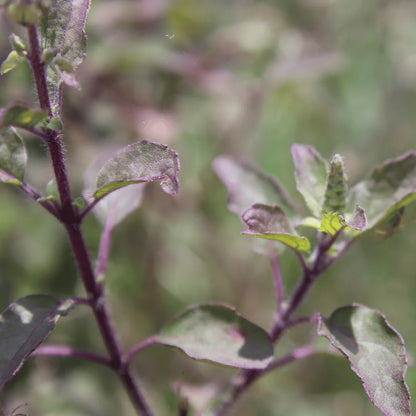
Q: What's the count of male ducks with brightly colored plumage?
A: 0